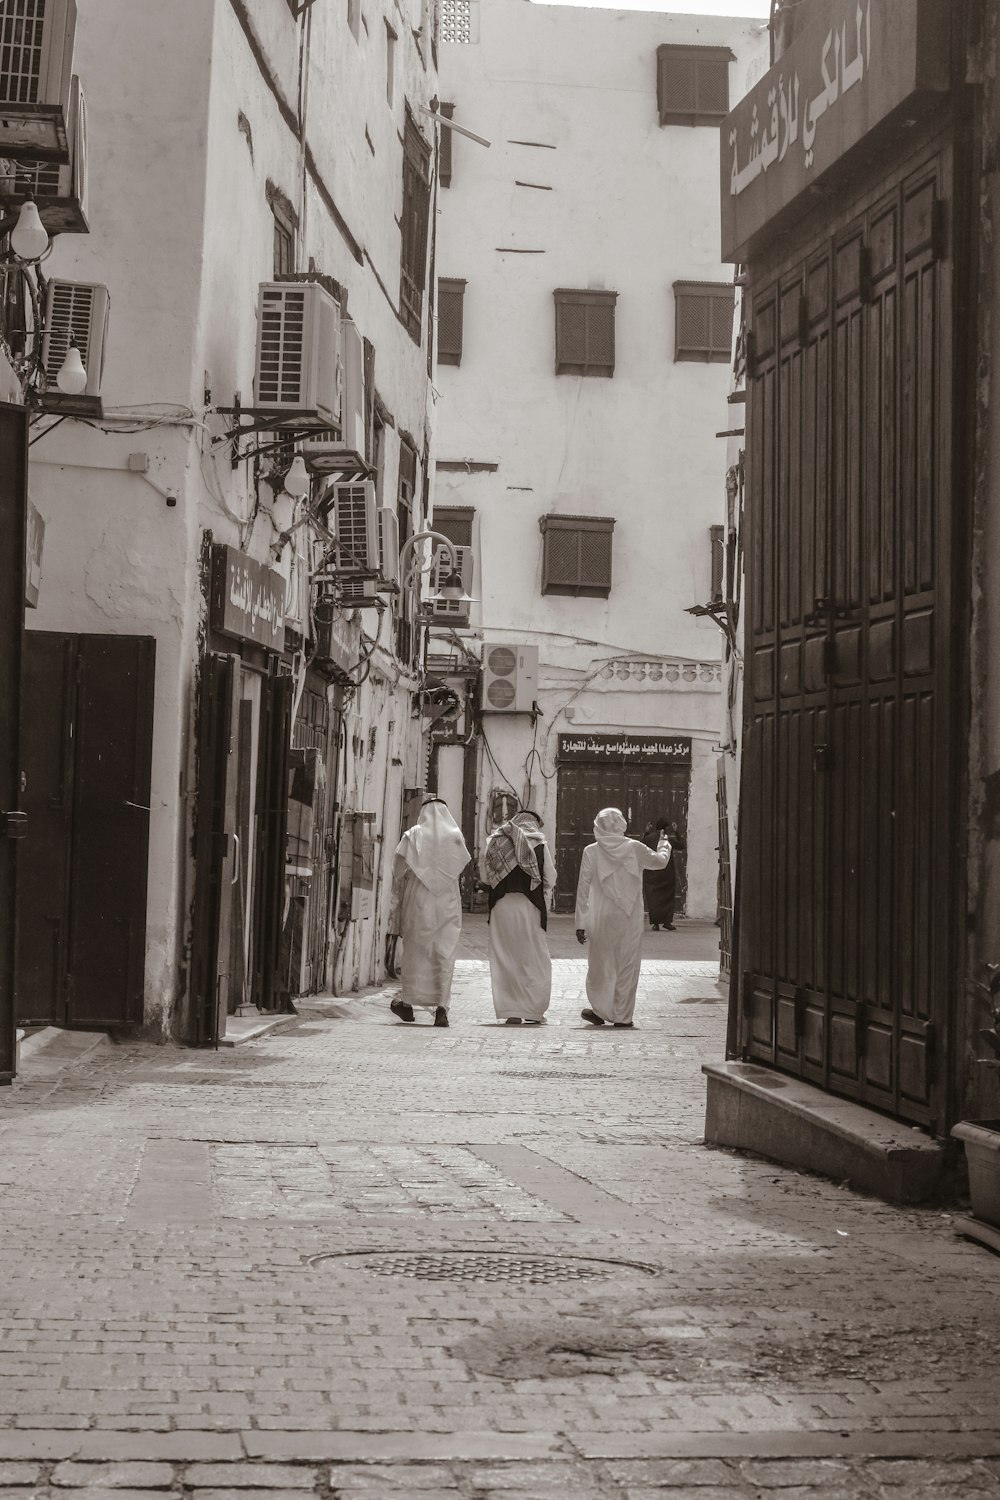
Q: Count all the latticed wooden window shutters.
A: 8